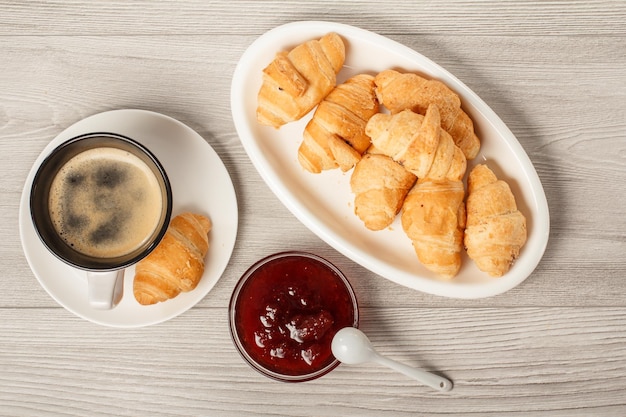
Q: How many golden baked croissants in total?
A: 8